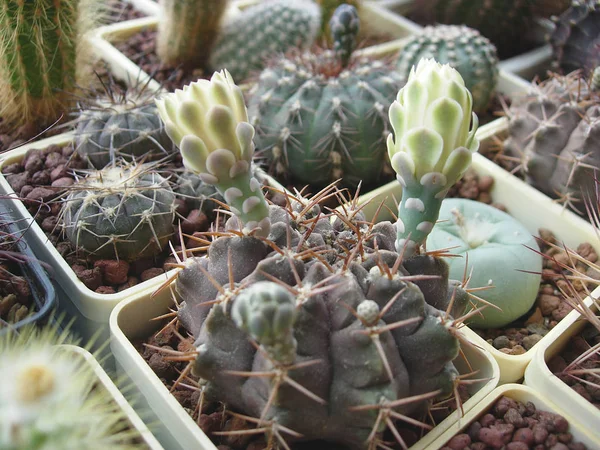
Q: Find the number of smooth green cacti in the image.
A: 1